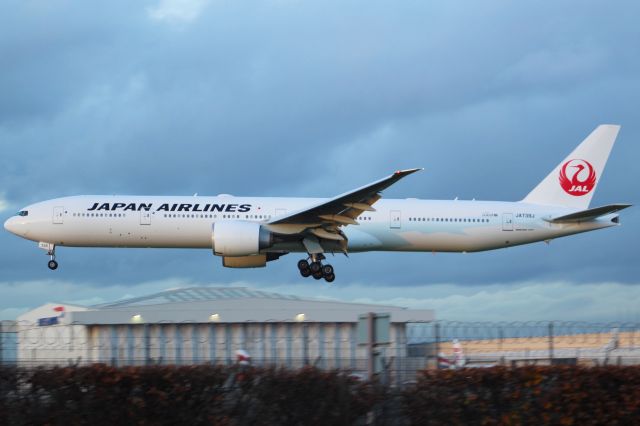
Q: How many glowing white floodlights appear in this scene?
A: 3